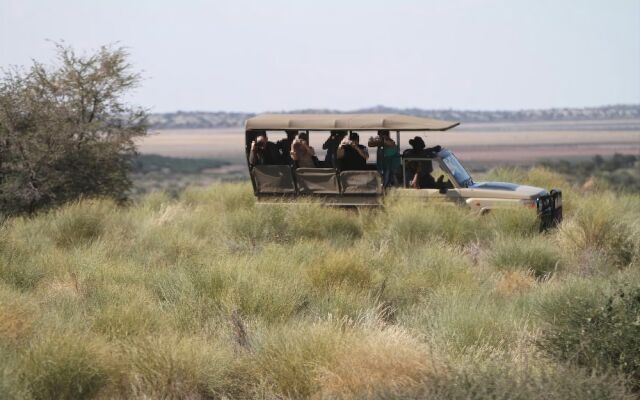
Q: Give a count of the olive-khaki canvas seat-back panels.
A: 3